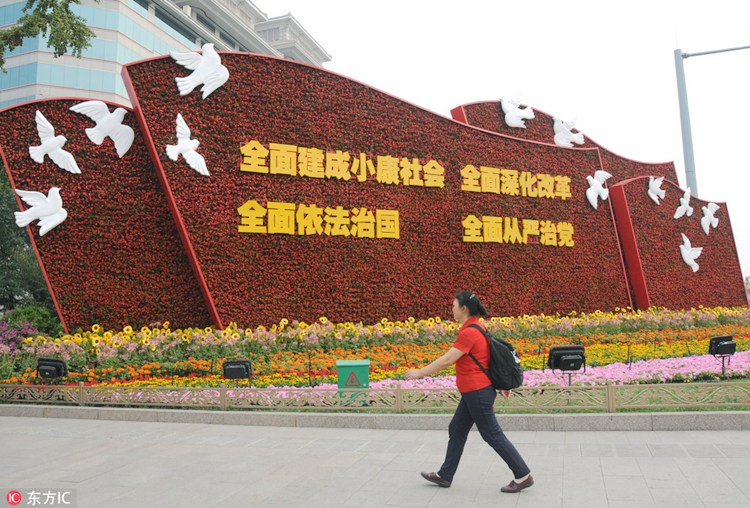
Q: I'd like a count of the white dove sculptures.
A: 12